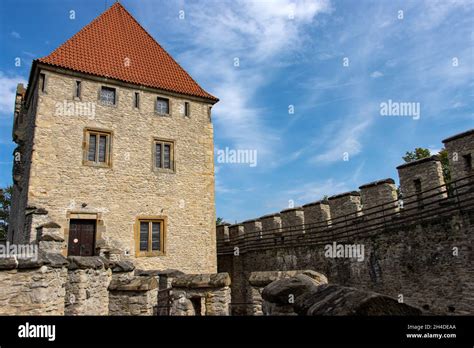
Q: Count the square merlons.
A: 10